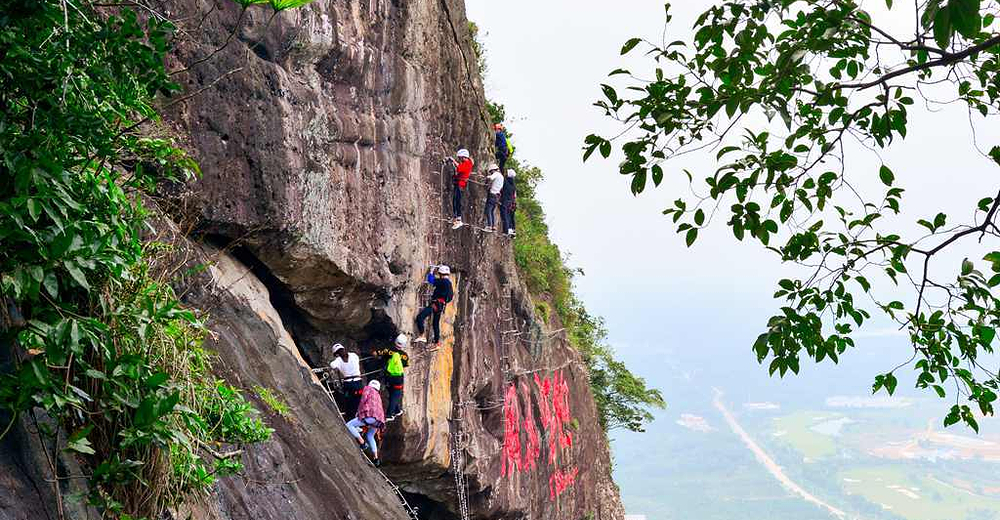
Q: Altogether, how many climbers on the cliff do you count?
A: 8